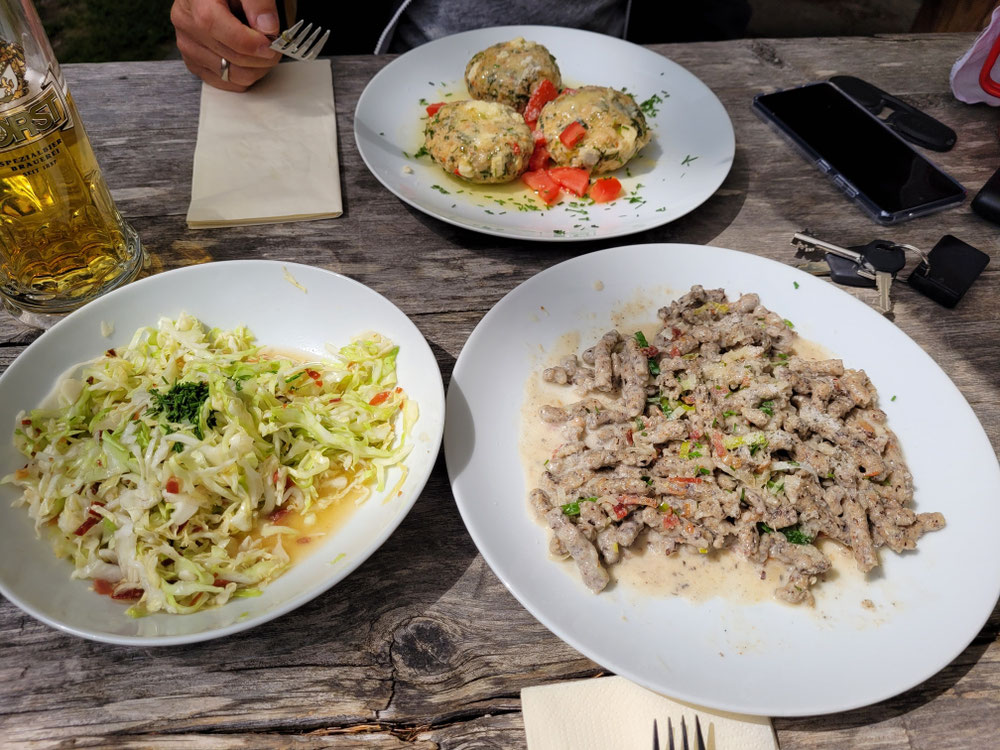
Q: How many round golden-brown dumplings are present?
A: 3